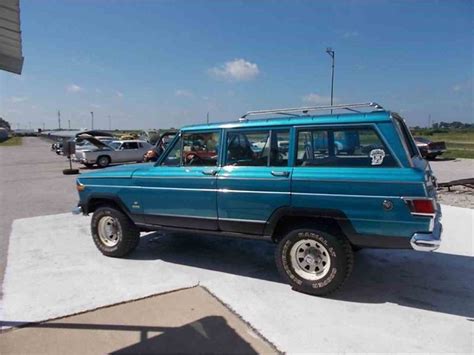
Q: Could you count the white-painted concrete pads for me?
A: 1